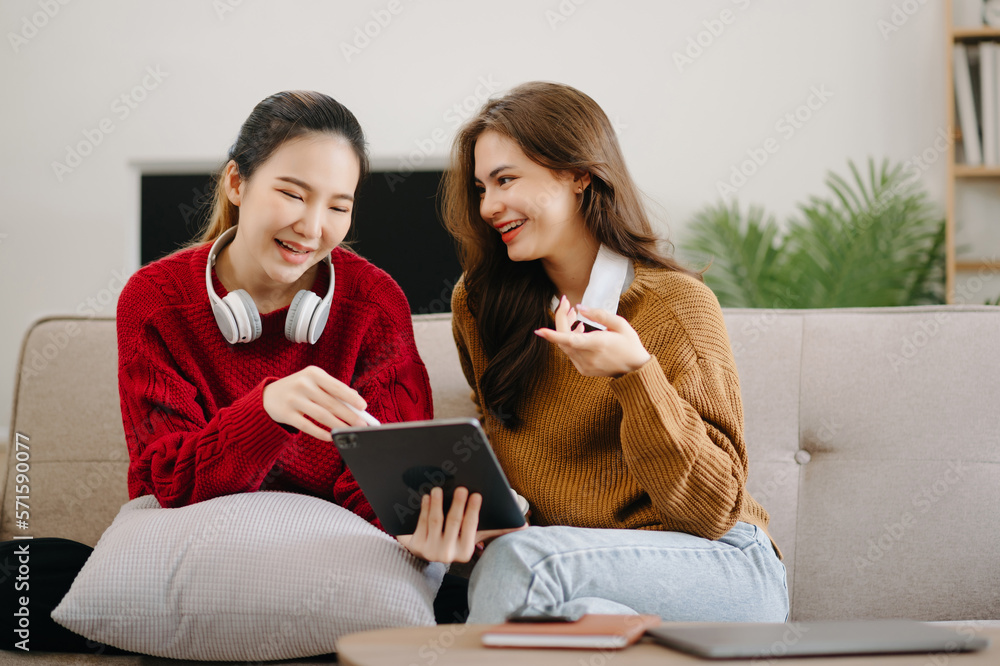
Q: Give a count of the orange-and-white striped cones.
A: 0